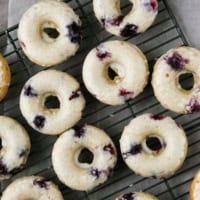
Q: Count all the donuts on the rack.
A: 12